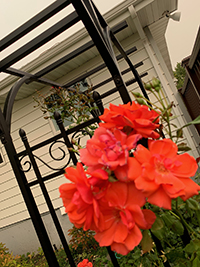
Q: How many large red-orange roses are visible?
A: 5